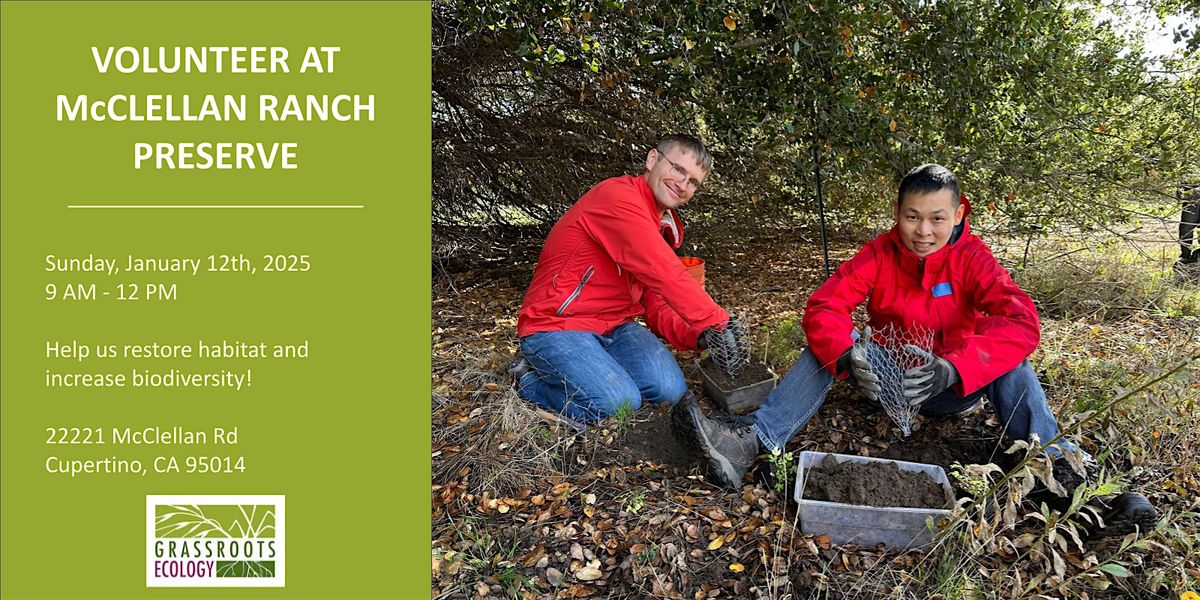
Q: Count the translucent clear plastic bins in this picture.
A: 2